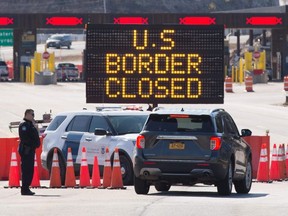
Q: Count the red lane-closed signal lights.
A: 5